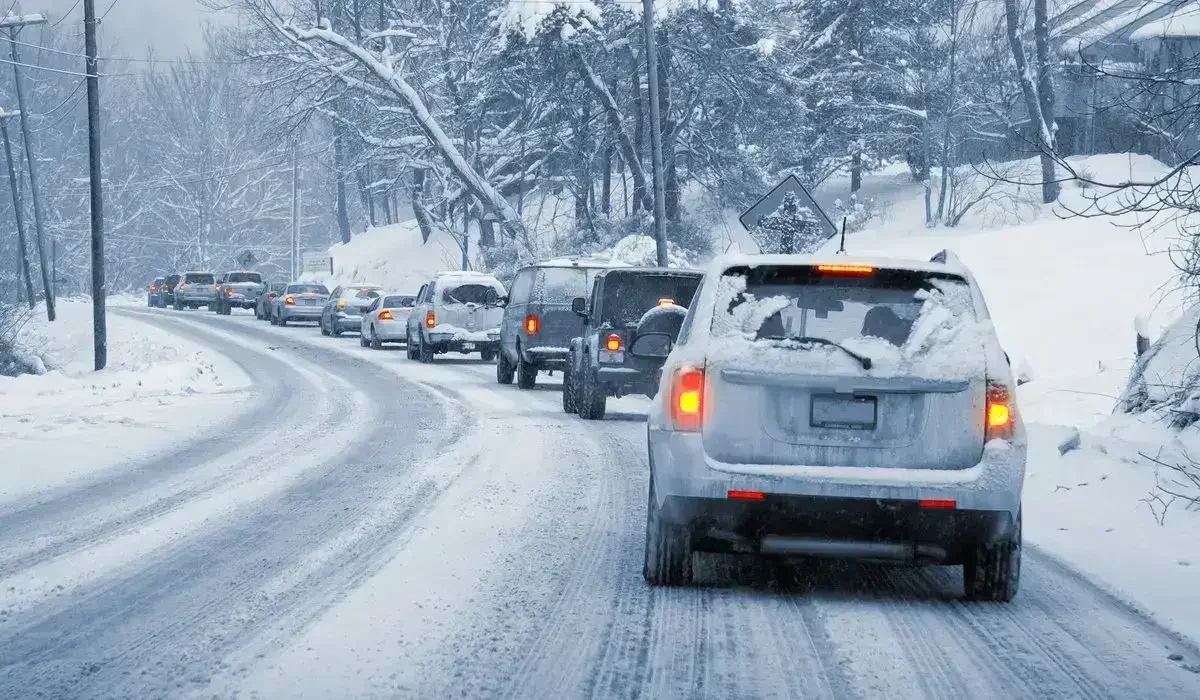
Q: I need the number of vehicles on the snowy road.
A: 12